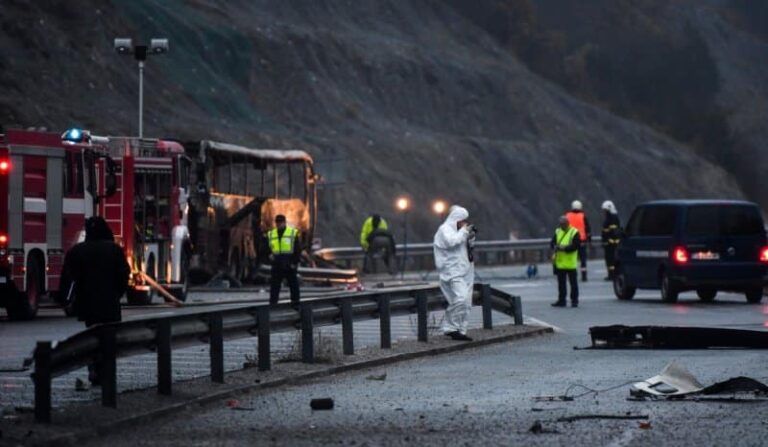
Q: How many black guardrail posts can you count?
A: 11